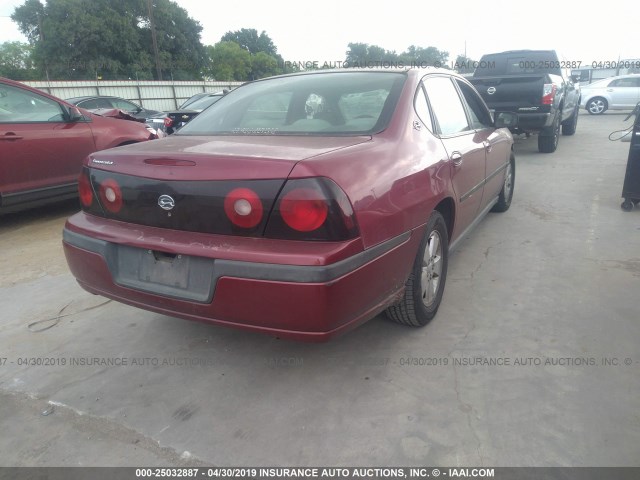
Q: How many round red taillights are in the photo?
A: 4